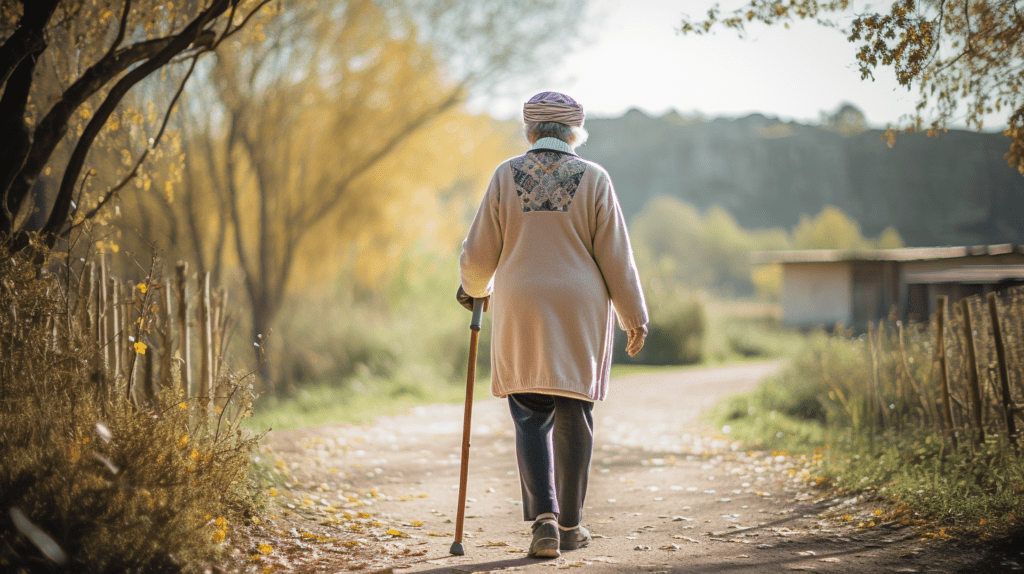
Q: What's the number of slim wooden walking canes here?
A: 1